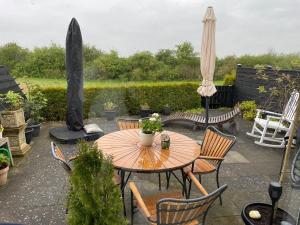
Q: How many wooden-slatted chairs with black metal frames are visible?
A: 4